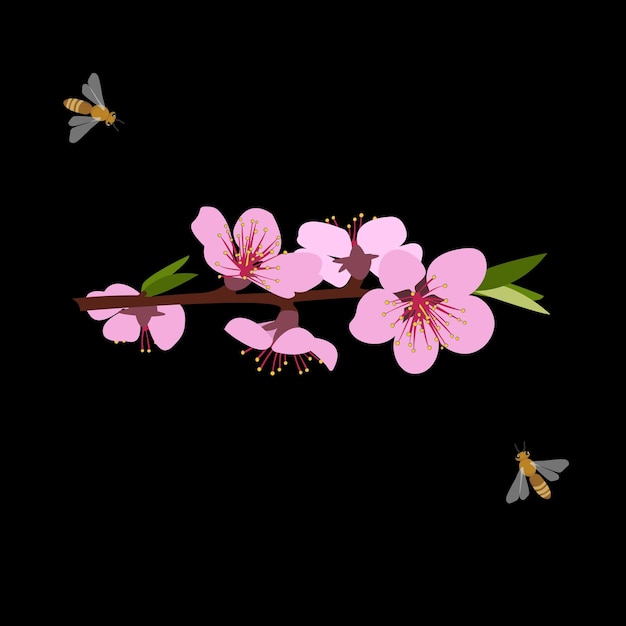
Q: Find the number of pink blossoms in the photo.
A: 5